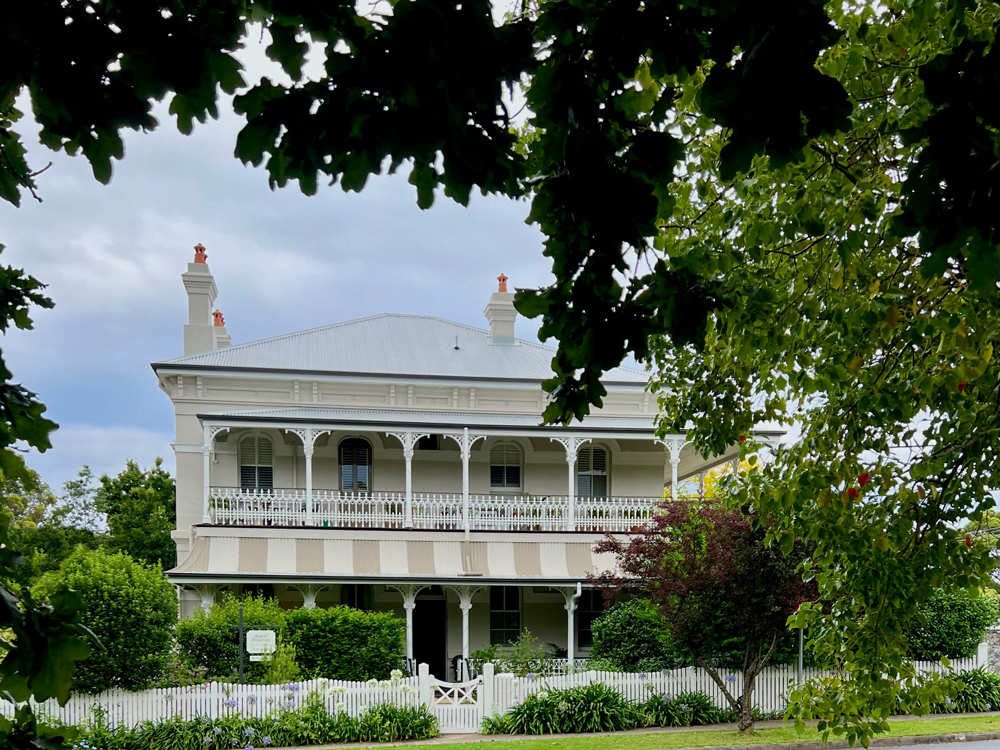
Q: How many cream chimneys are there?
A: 3